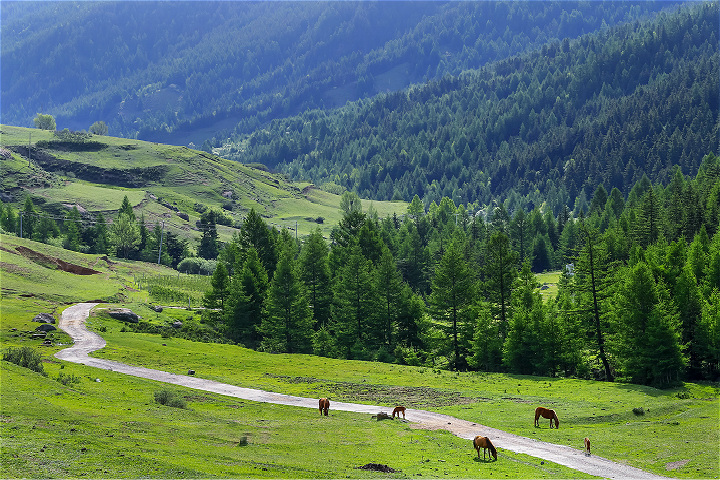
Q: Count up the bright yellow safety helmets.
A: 0